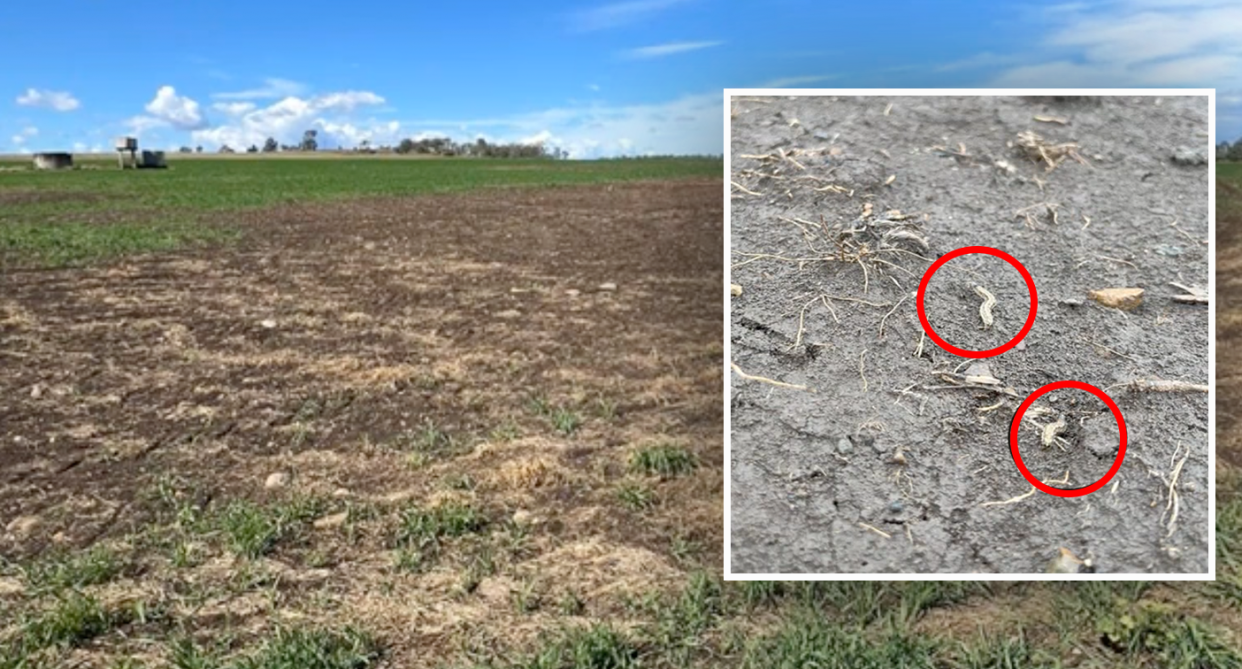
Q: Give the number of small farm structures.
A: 3